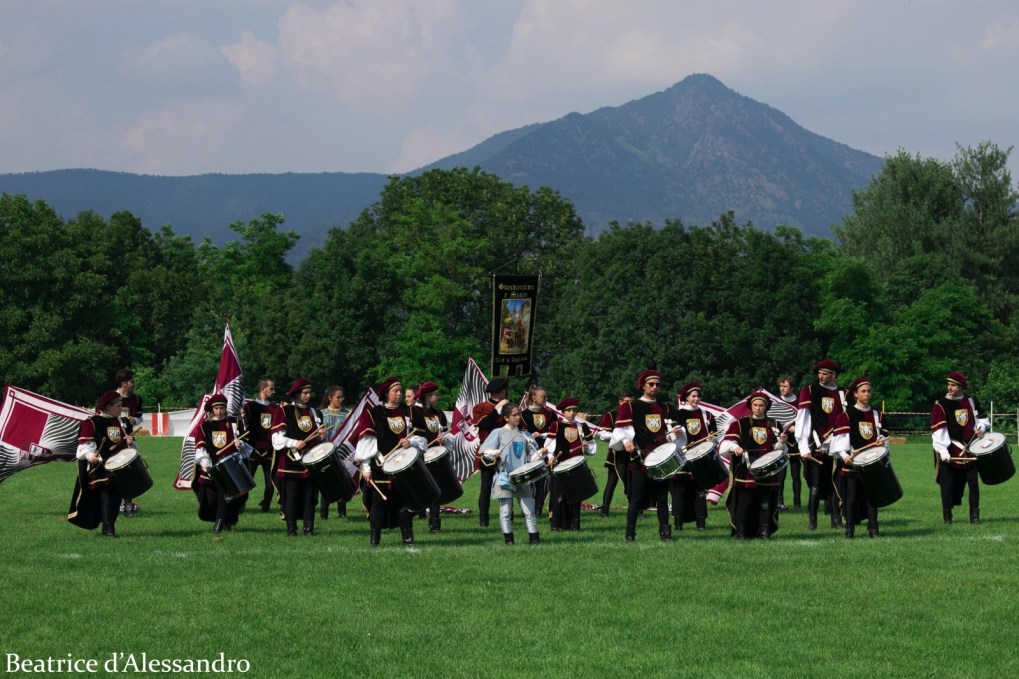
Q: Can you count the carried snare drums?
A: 3